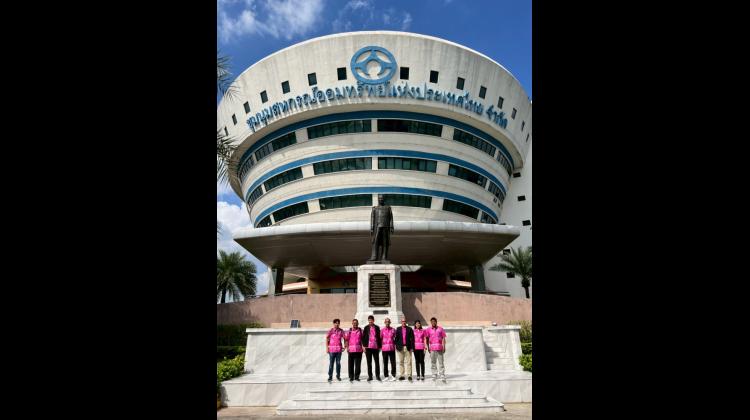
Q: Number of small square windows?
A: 15